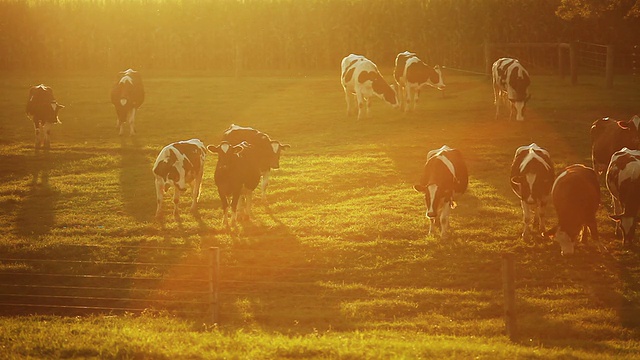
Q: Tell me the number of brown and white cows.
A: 13